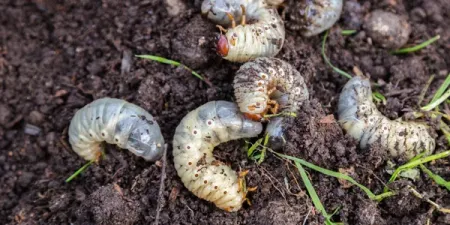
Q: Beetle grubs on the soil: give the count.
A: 6